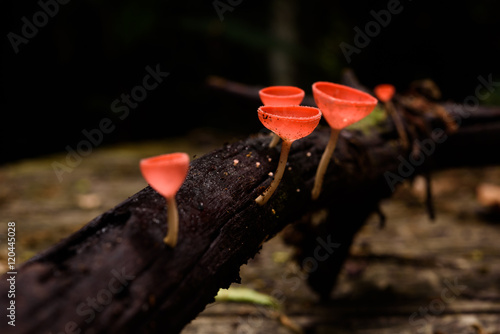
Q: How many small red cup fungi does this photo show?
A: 5